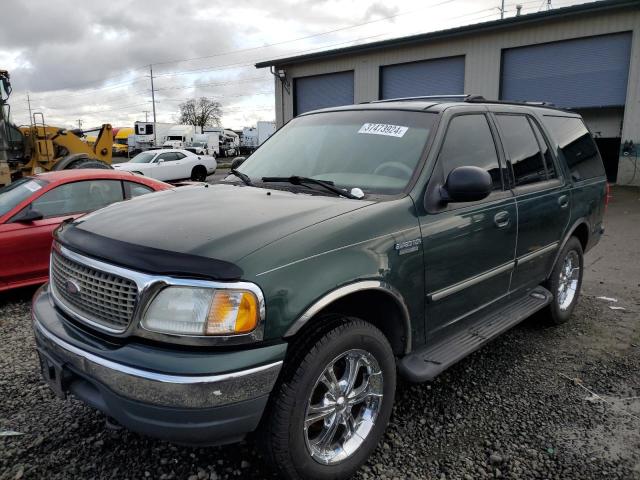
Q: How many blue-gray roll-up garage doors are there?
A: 3